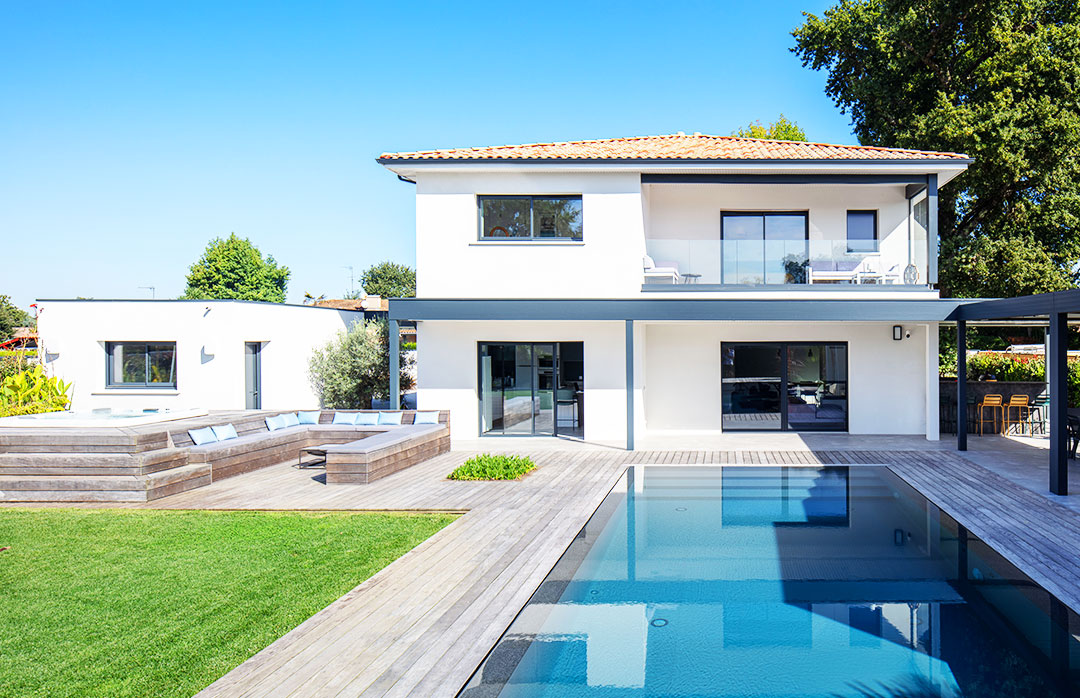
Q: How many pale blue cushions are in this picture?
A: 9